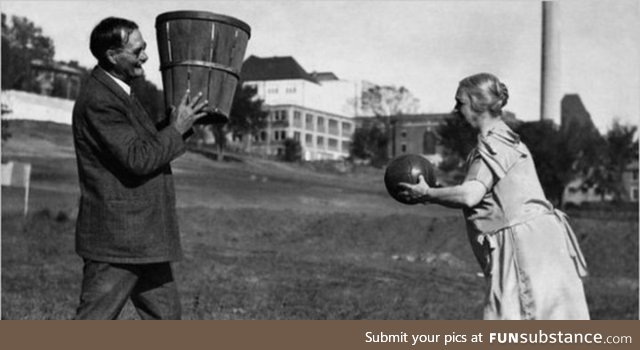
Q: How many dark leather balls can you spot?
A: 1